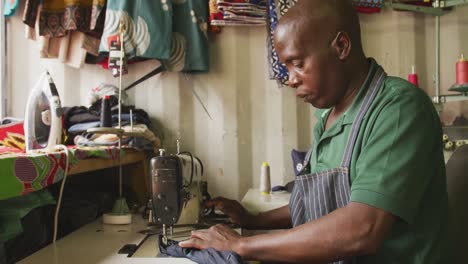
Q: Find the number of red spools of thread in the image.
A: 2